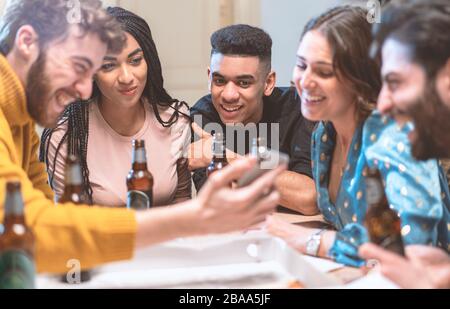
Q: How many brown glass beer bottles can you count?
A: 6